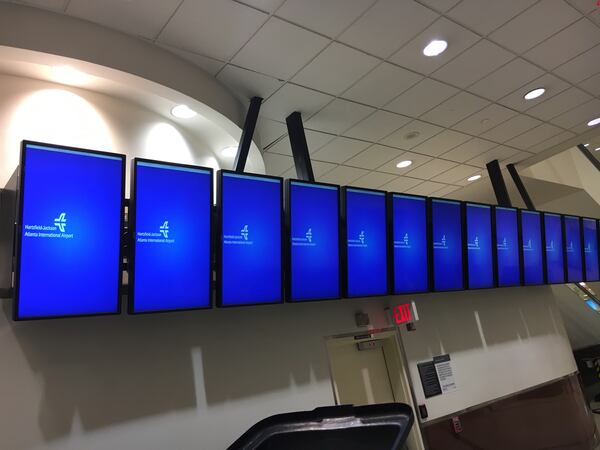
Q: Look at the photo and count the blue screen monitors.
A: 13